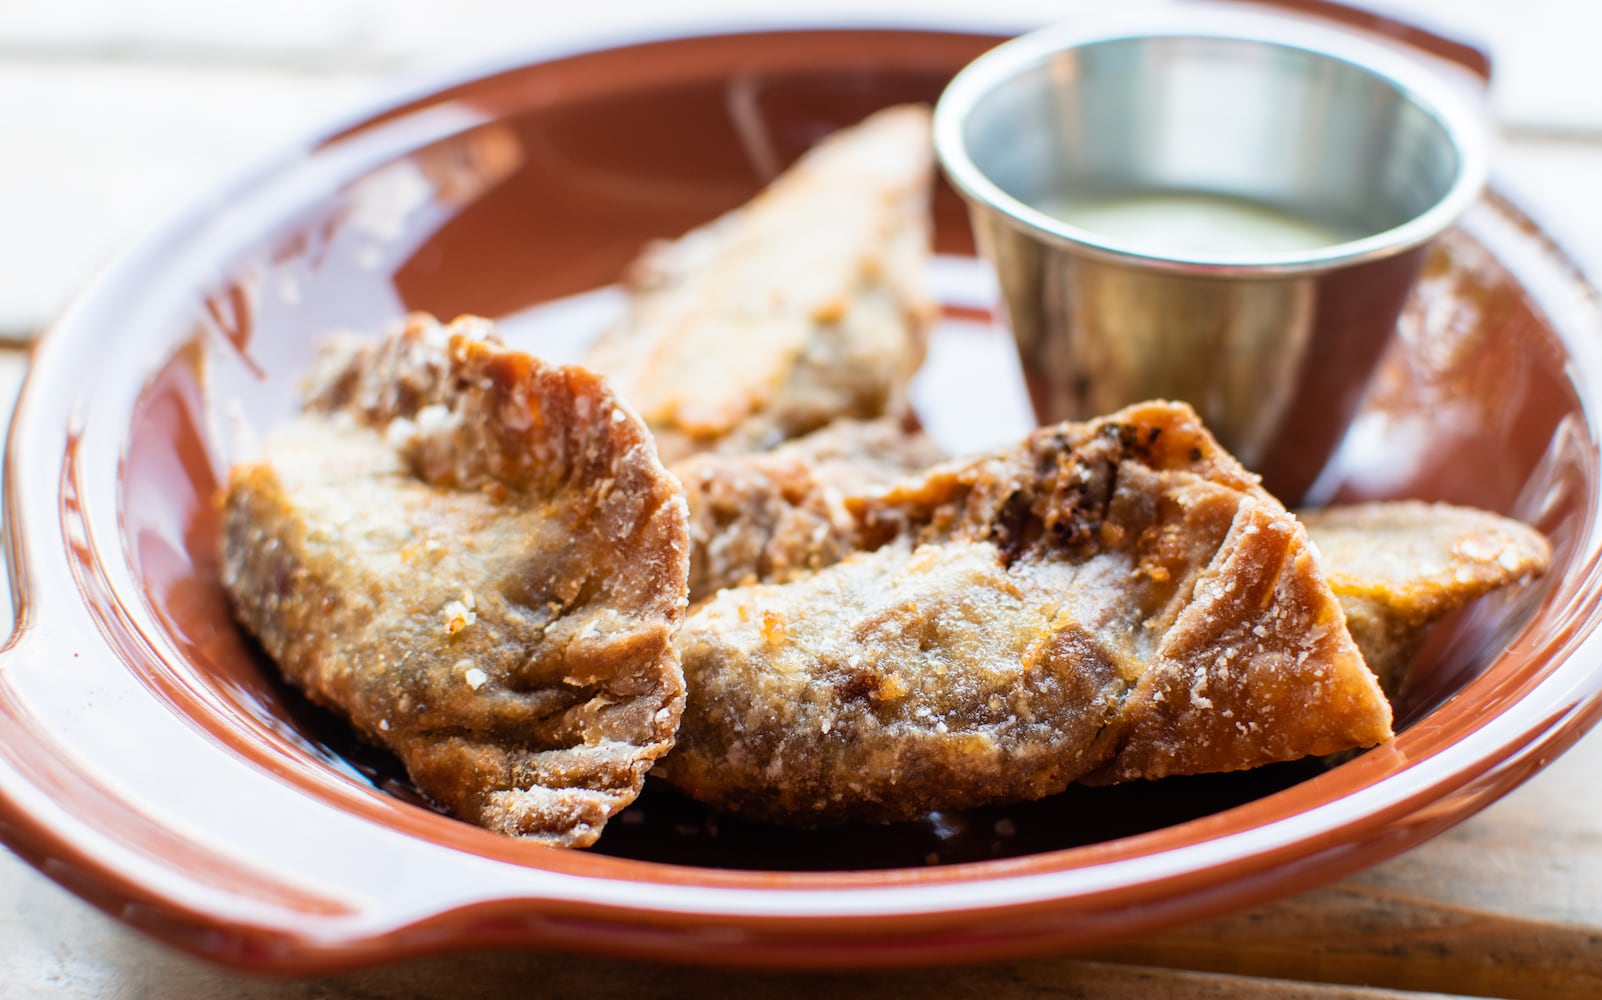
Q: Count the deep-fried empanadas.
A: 5